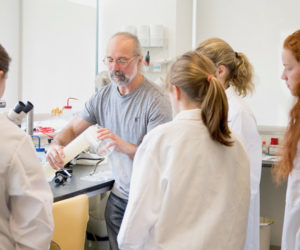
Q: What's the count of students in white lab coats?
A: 4